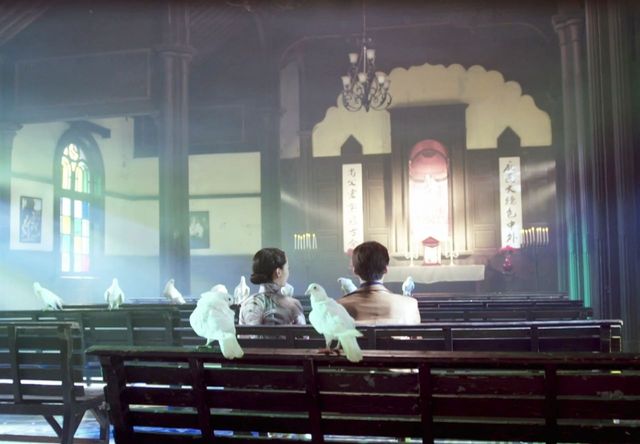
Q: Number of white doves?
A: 9